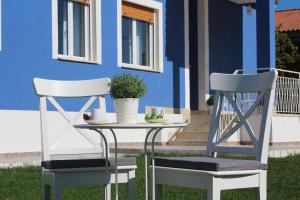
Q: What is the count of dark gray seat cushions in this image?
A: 2